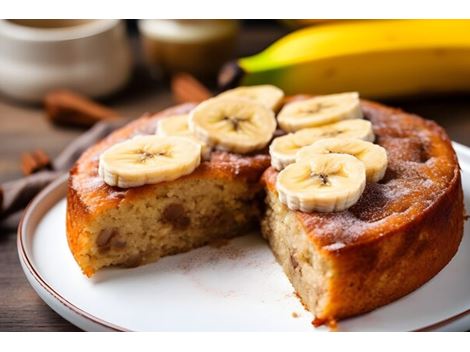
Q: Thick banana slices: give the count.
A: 8